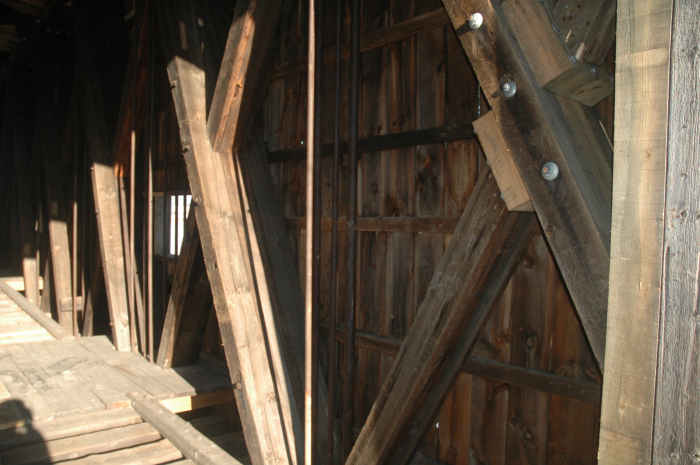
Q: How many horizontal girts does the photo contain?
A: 4